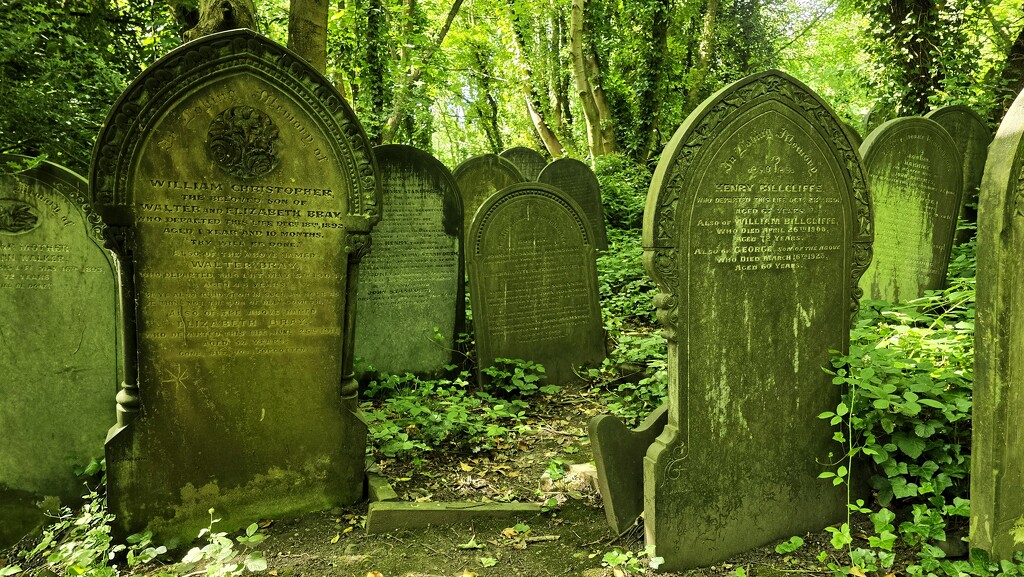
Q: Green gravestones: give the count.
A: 11